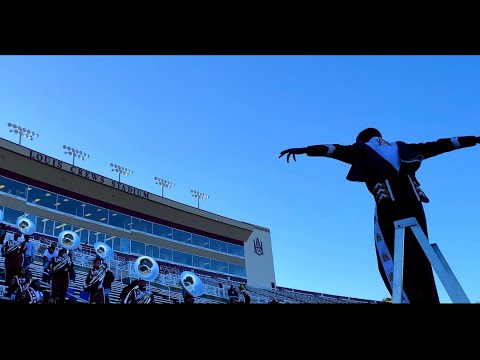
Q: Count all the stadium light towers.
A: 5